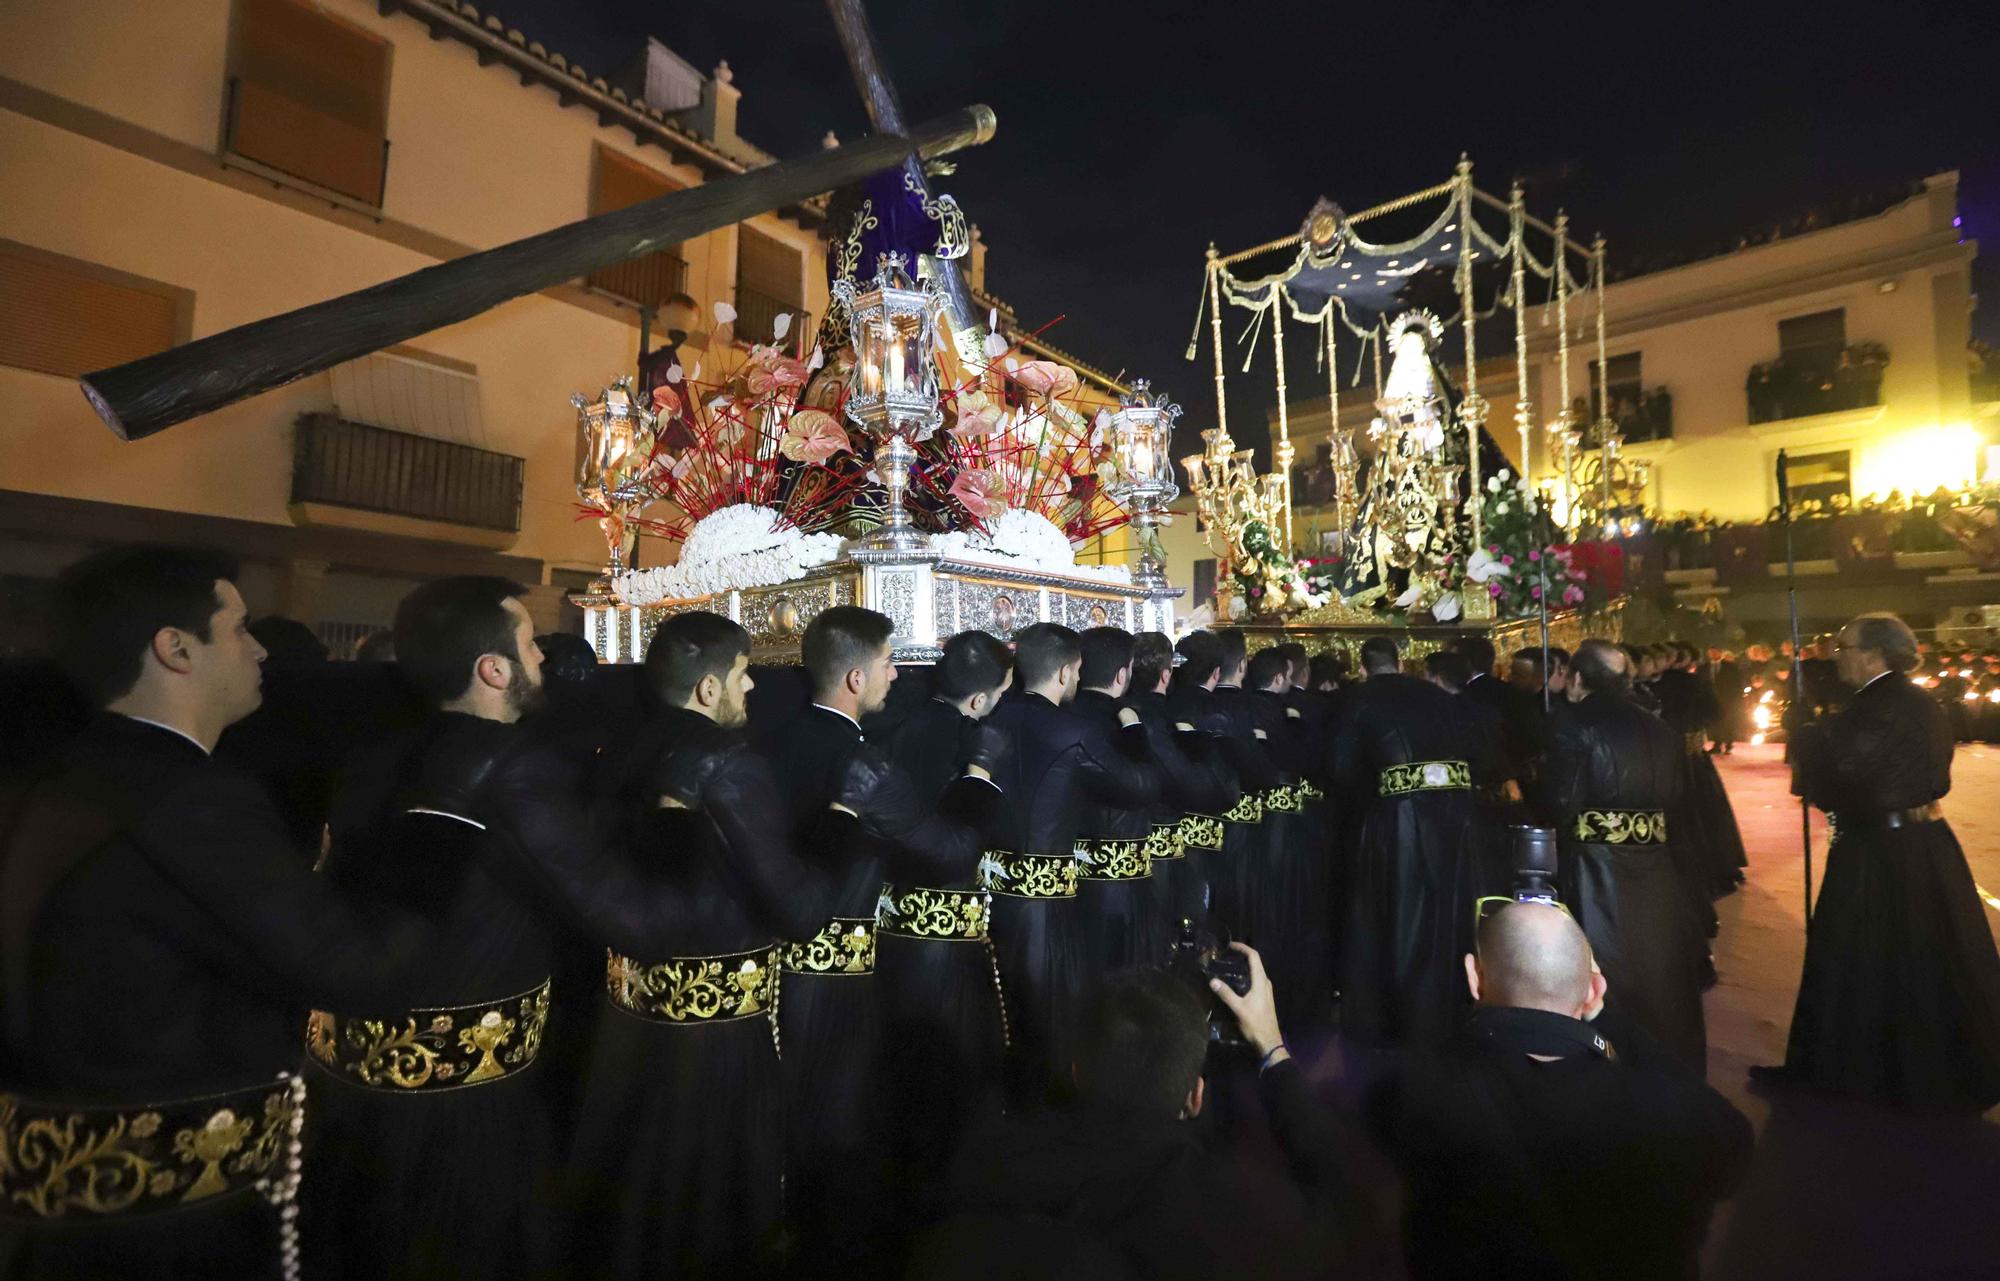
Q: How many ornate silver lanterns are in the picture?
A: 3